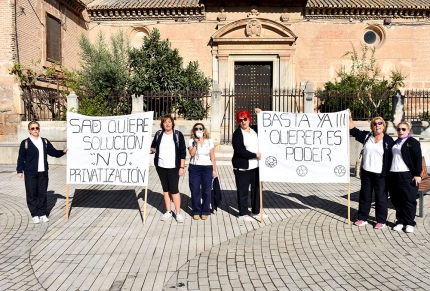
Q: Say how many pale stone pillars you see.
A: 5